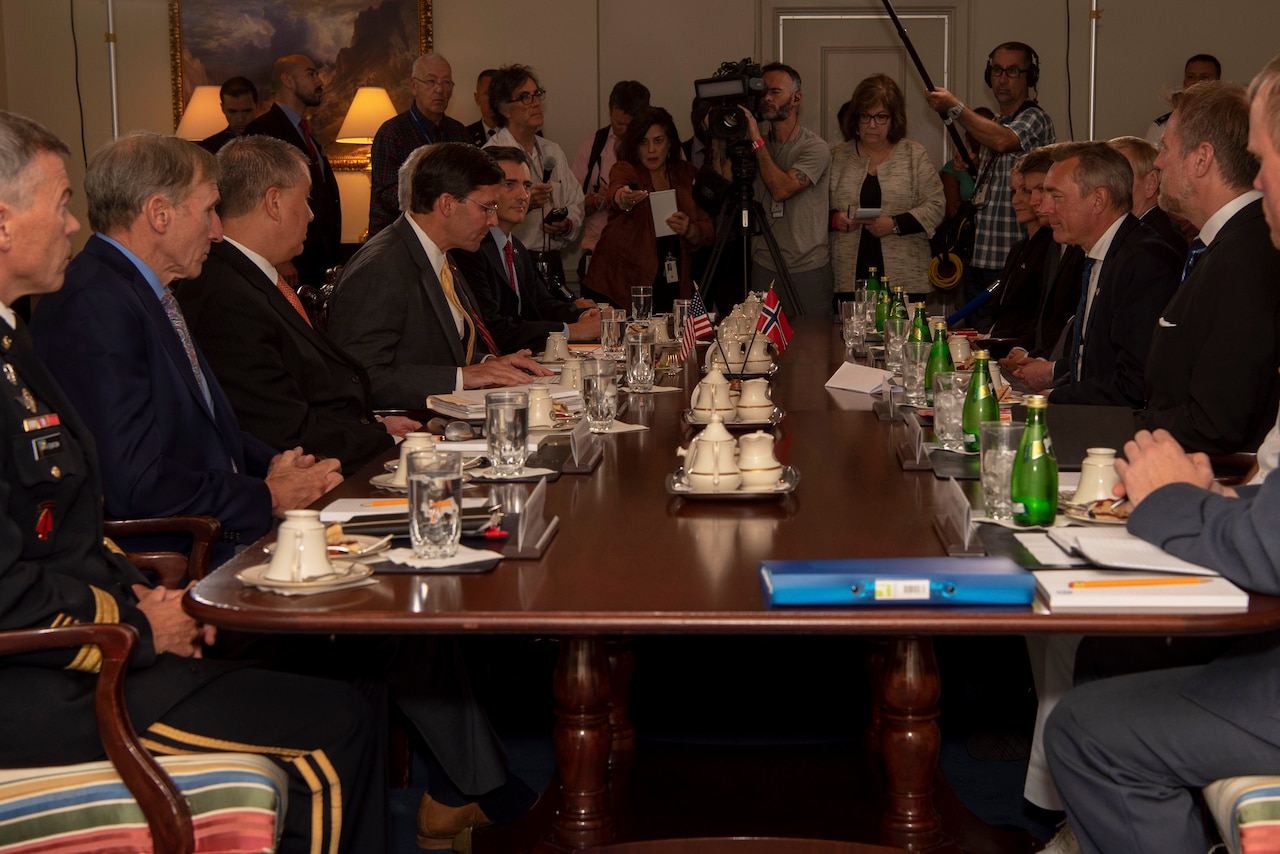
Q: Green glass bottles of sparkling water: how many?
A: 7